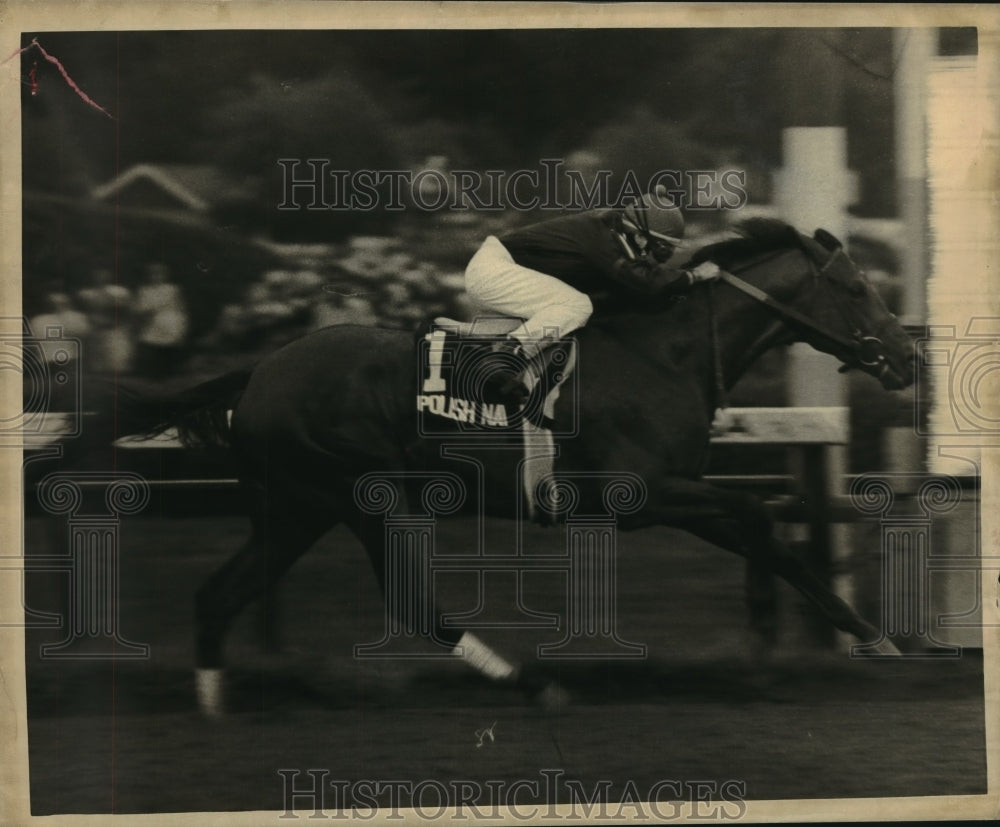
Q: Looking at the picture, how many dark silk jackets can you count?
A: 1